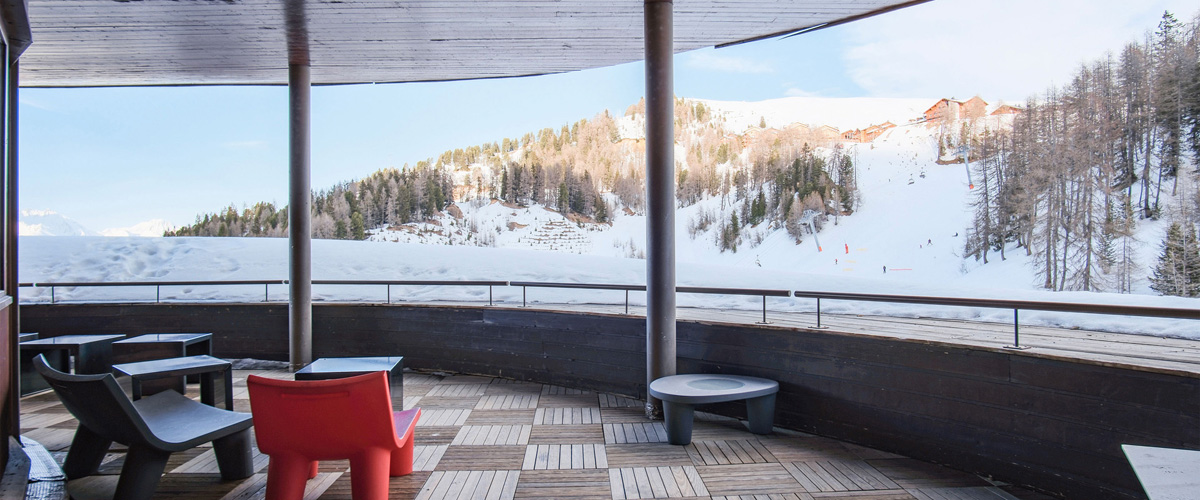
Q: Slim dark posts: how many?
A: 10